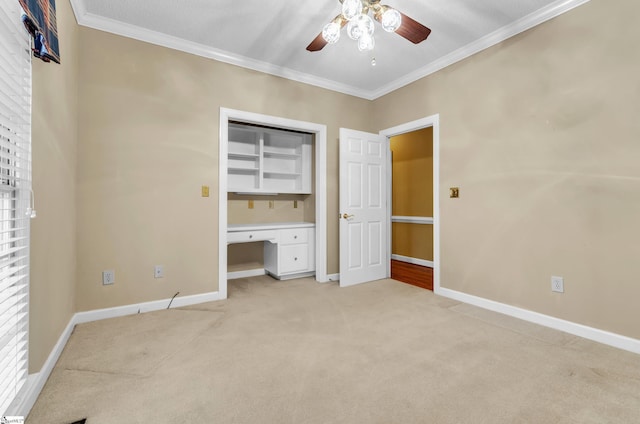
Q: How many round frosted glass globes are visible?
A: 5